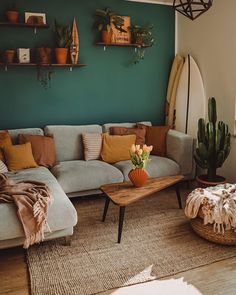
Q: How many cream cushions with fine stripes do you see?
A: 2